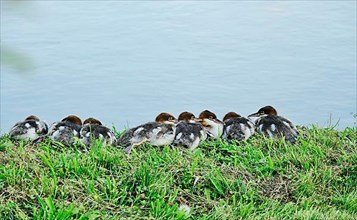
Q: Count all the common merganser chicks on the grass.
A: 8